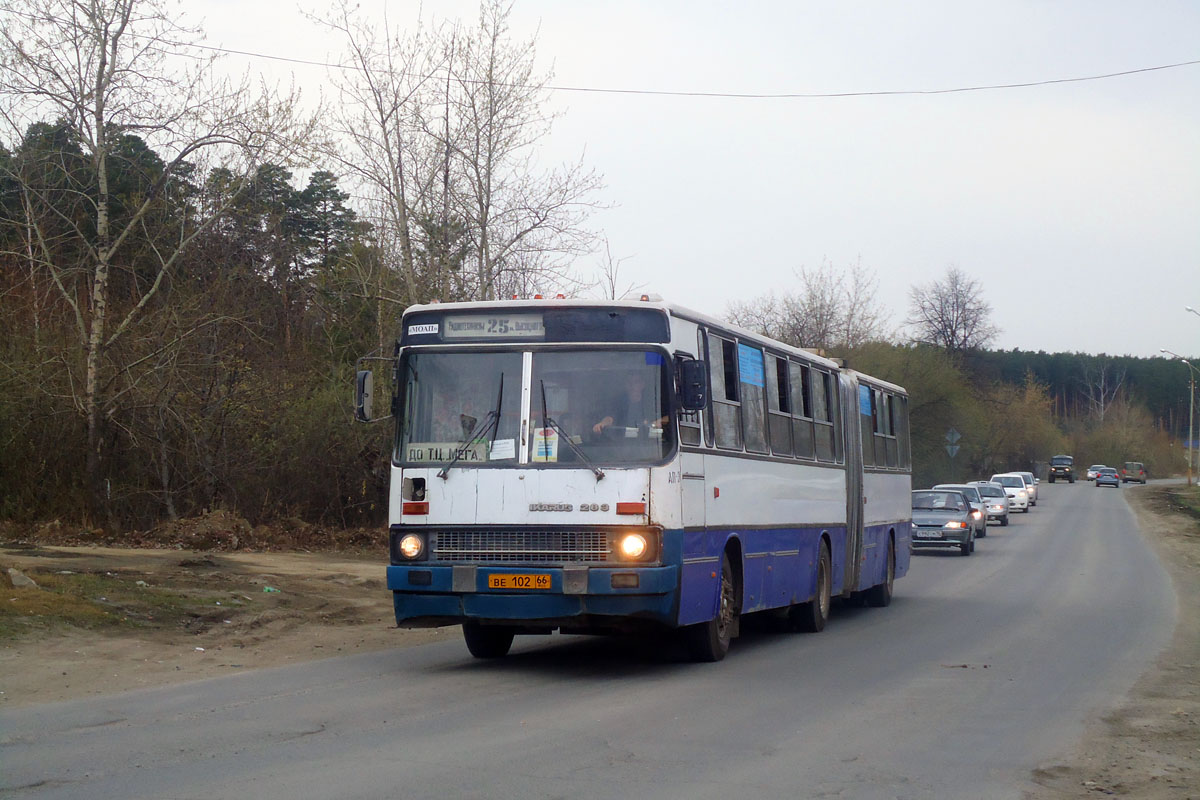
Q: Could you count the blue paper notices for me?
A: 2